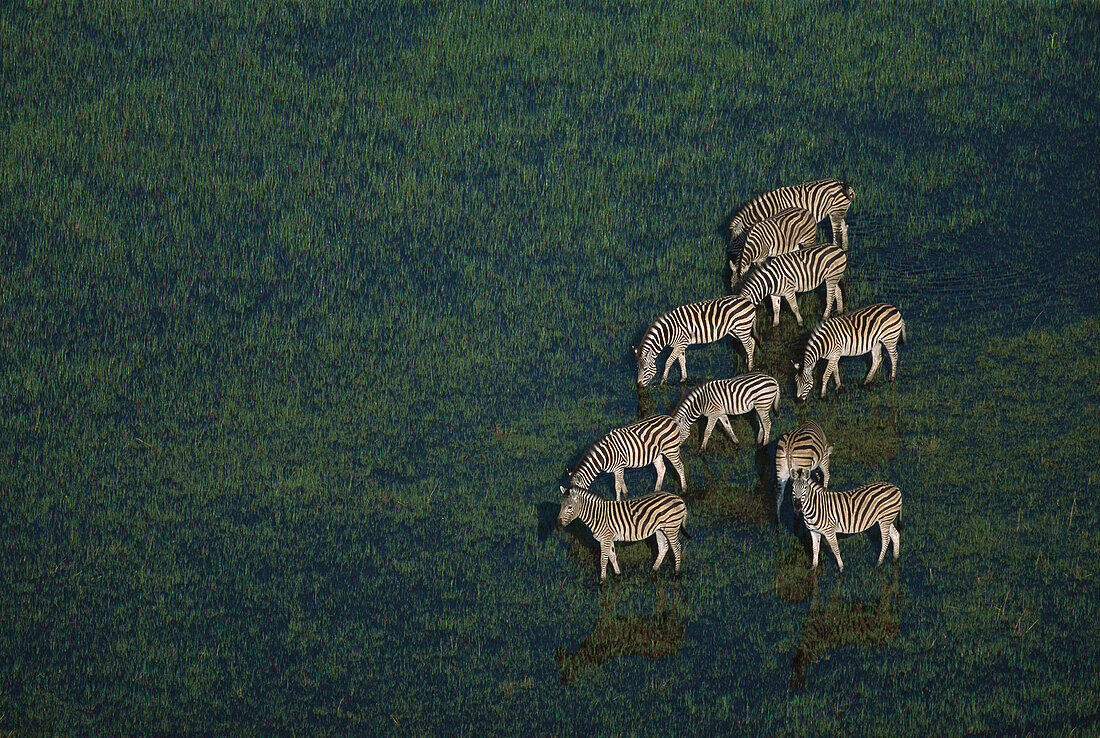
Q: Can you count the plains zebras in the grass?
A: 10